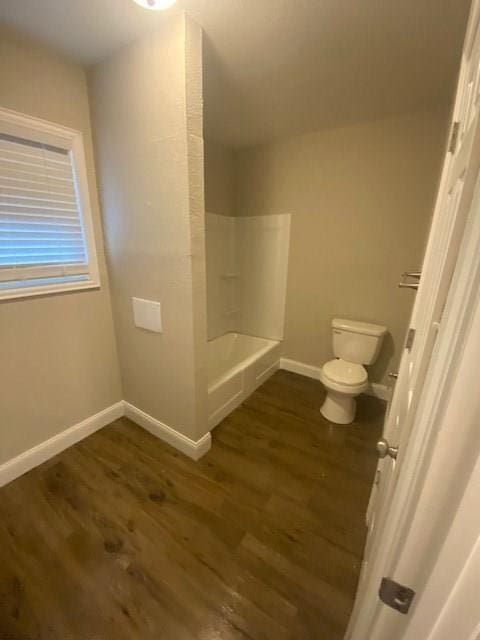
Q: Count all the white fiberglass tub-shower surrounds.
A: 1